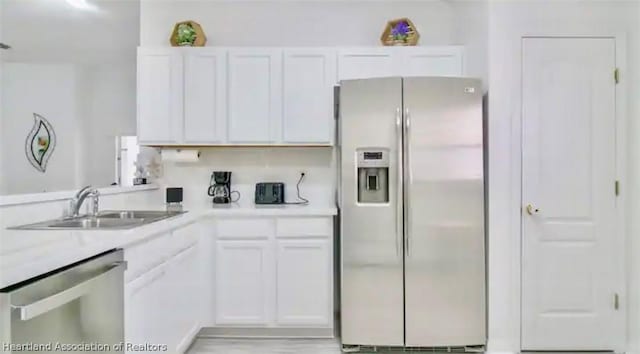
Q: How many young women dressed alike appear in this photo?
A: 0